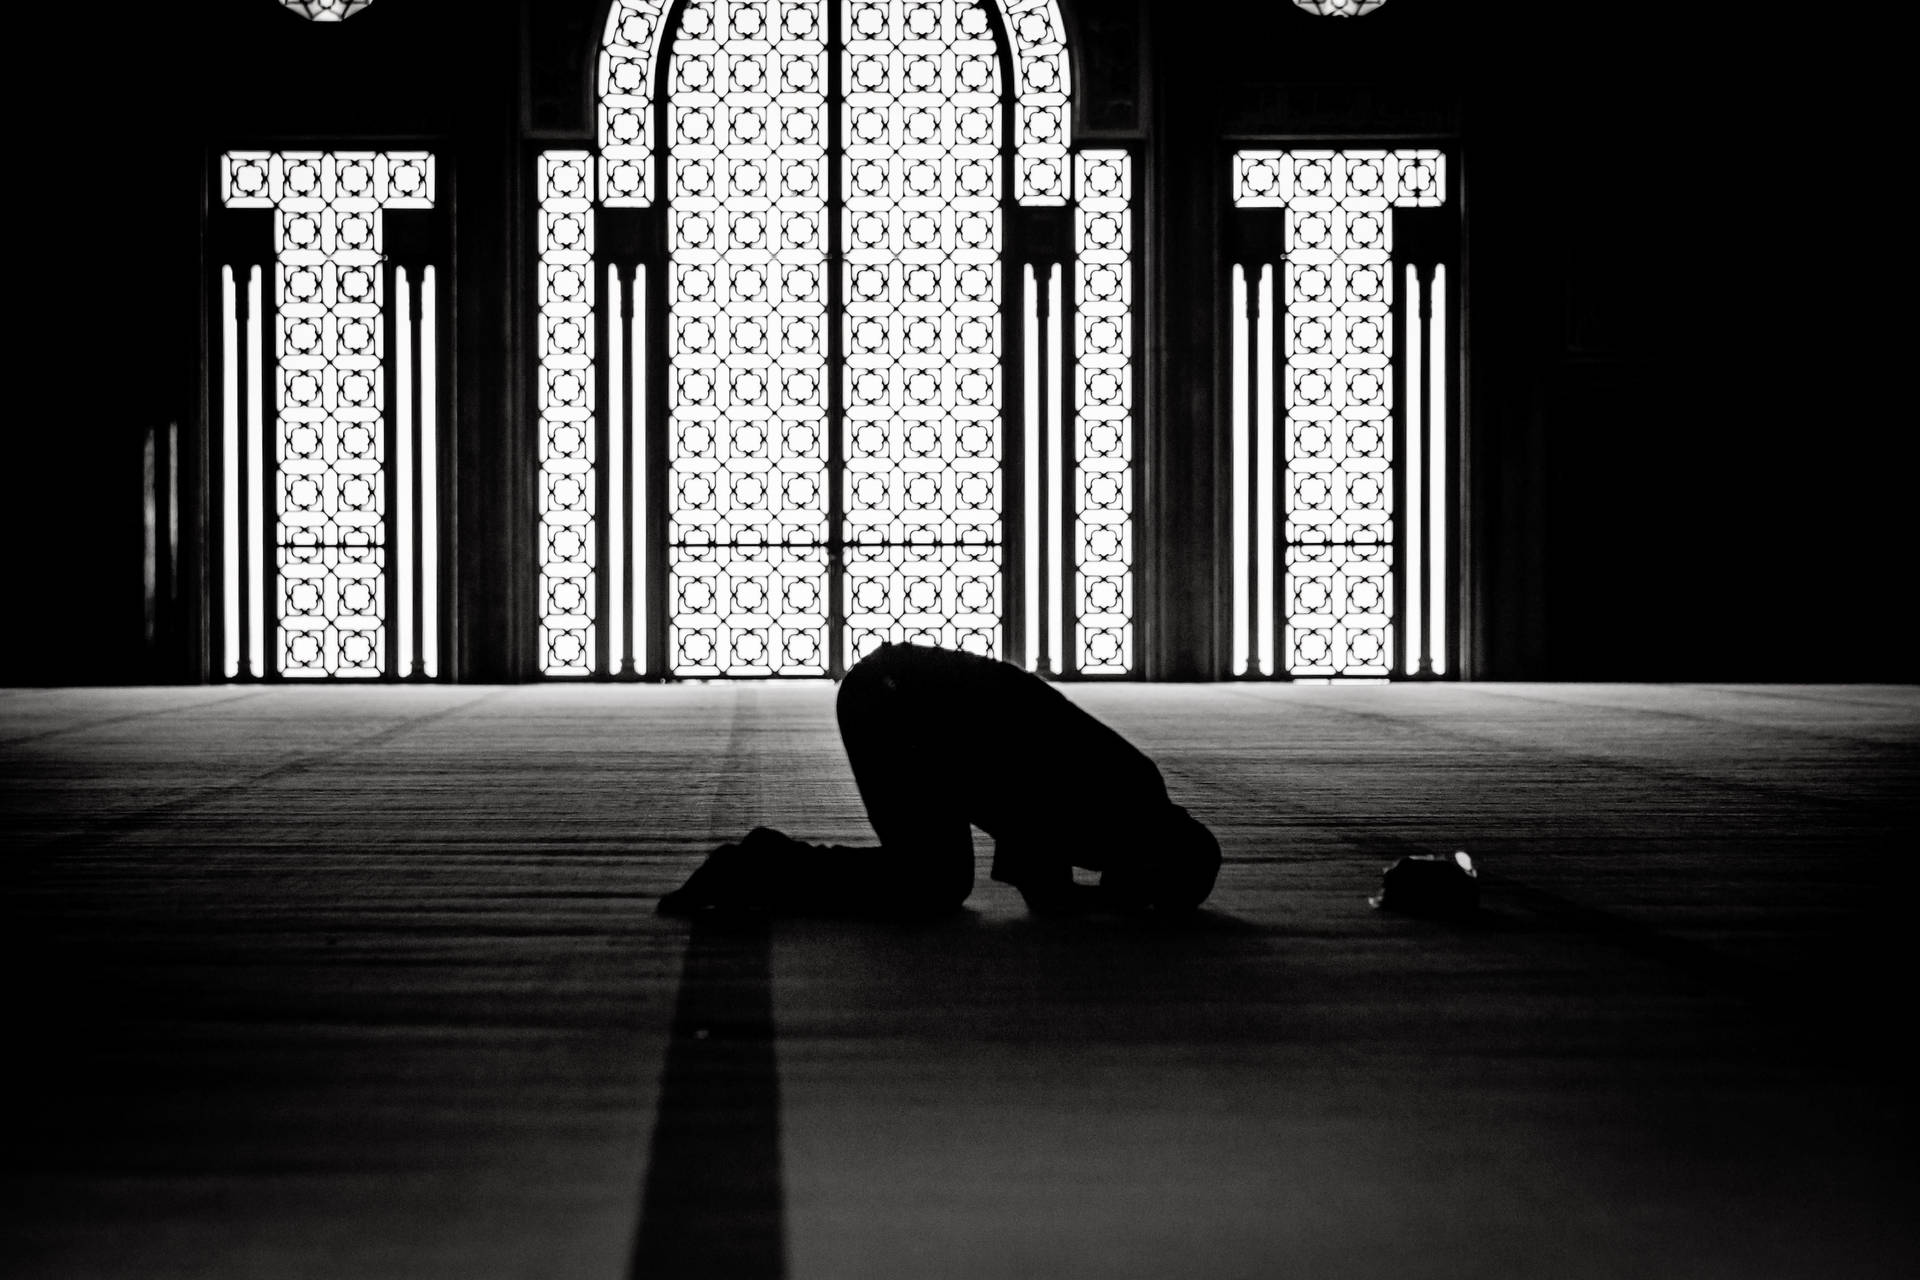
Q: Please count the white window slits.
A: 12